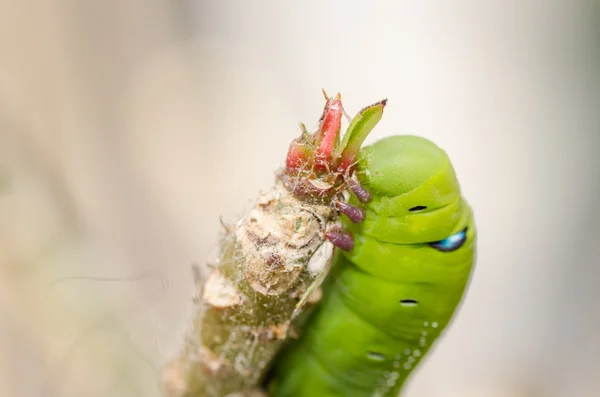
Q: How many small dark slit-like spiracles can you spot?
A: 3